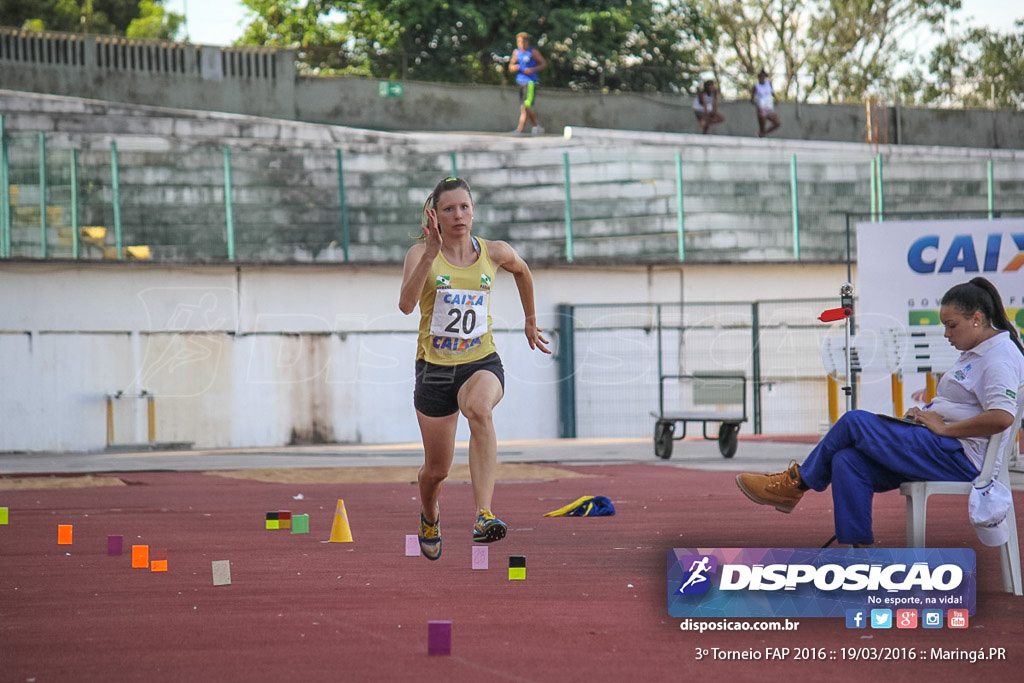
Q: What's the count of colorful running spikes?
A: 2